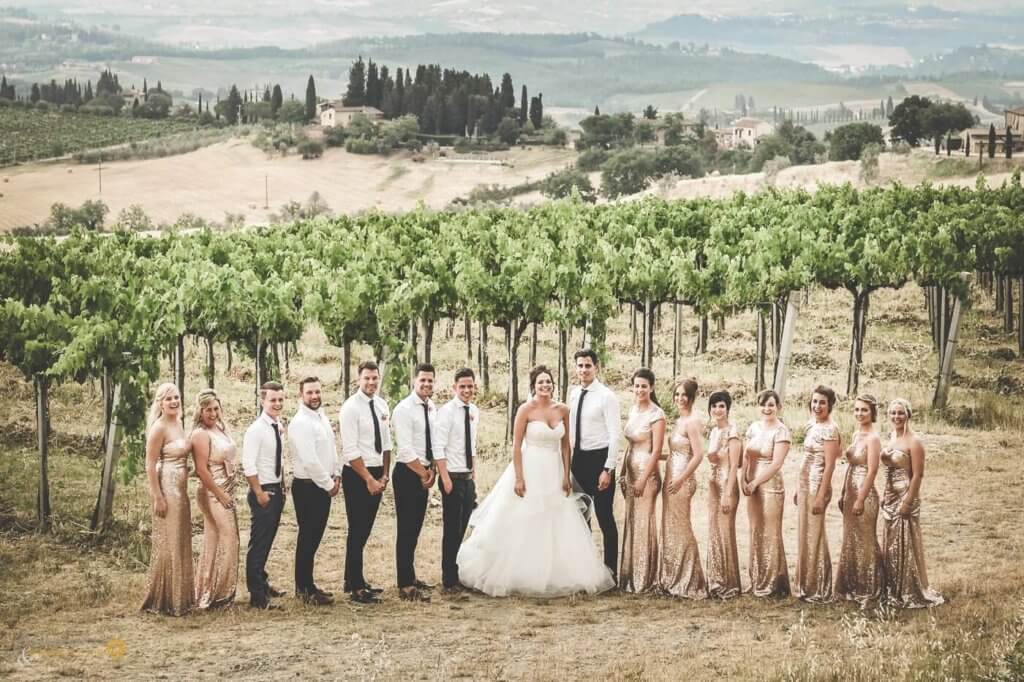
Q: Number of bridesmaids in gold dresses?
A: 9